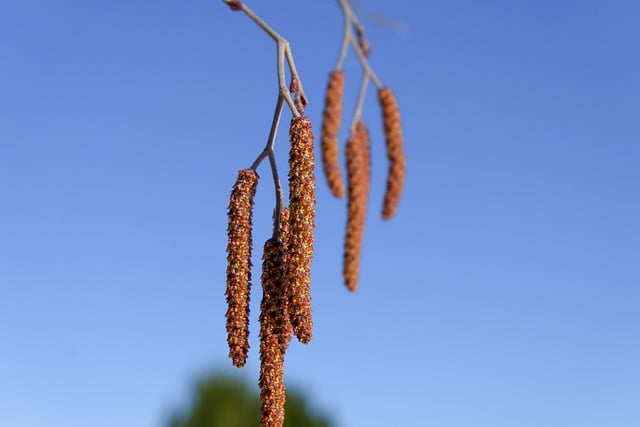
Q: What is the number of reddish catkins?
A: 7